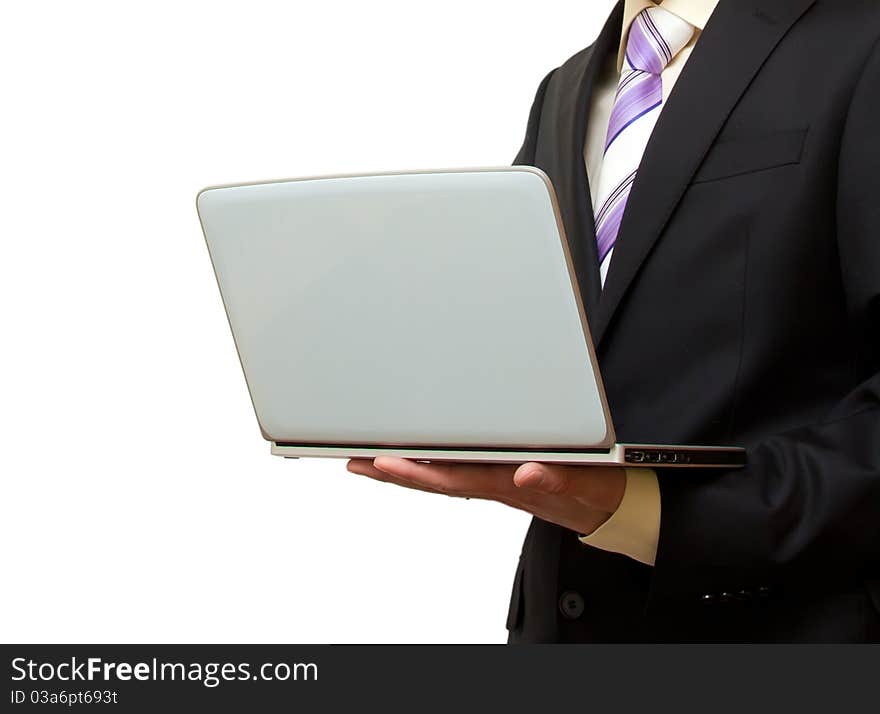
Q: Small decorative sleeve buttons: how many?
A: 4